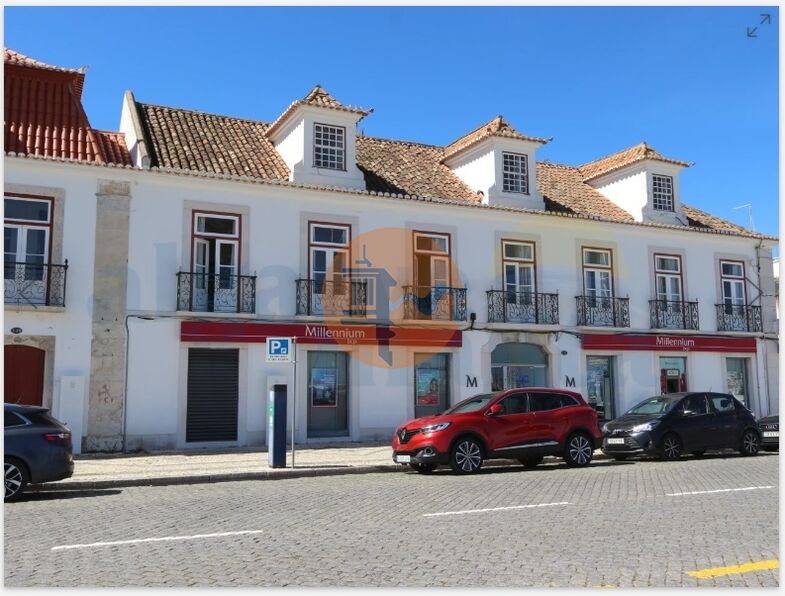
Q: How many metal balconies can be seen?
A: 8